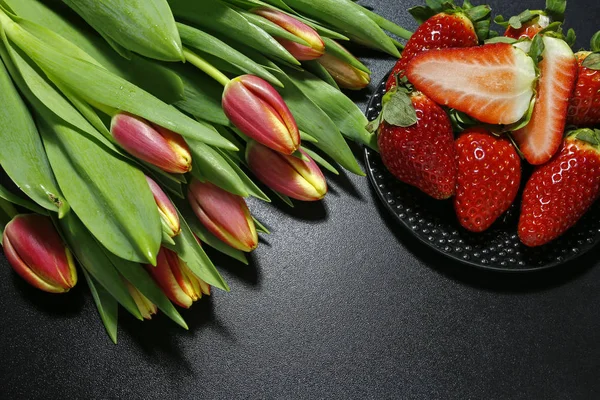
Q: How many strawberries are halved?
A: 2